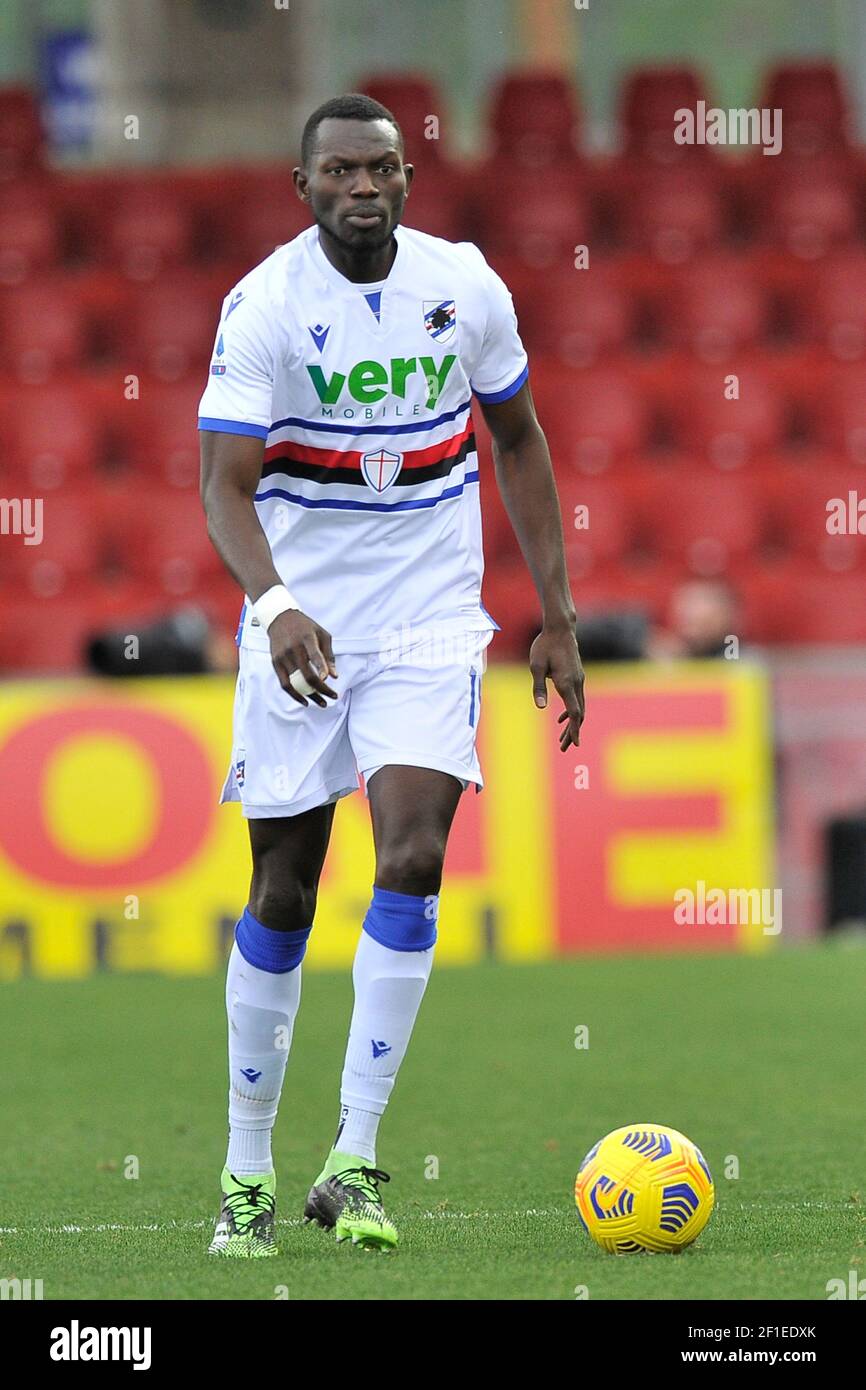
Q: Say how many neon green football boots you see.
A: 2